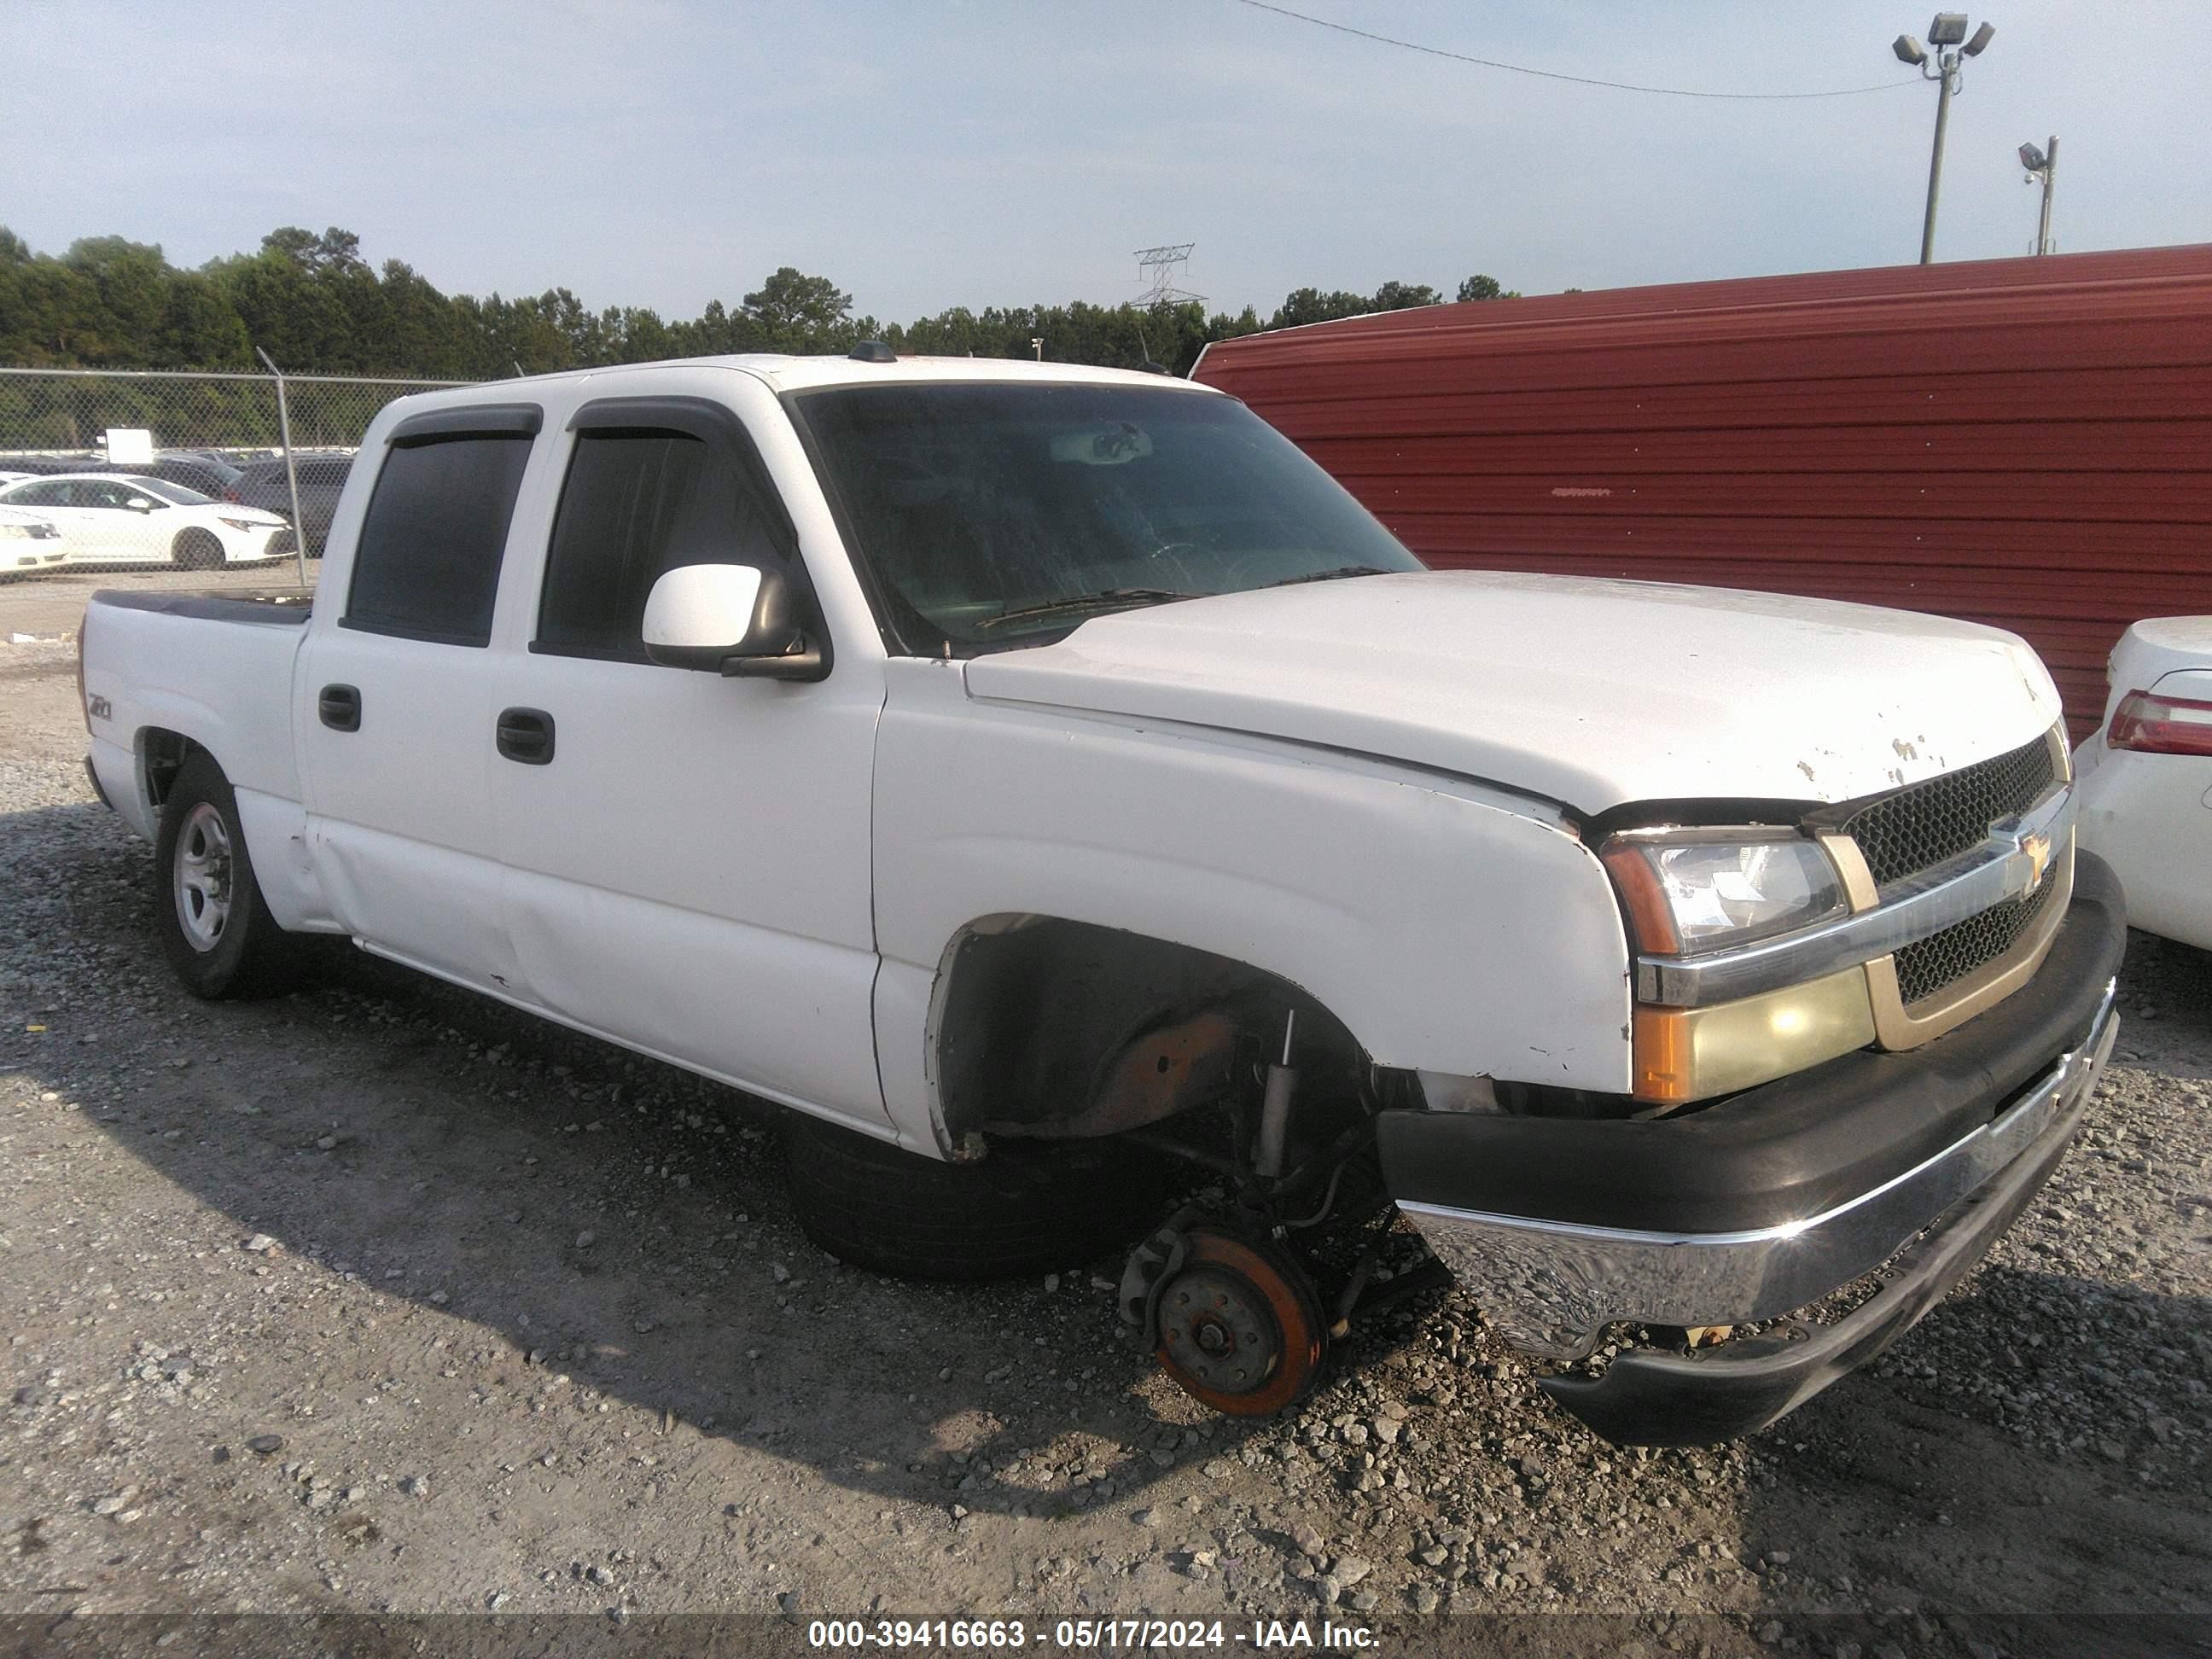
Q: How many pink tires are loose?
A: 0